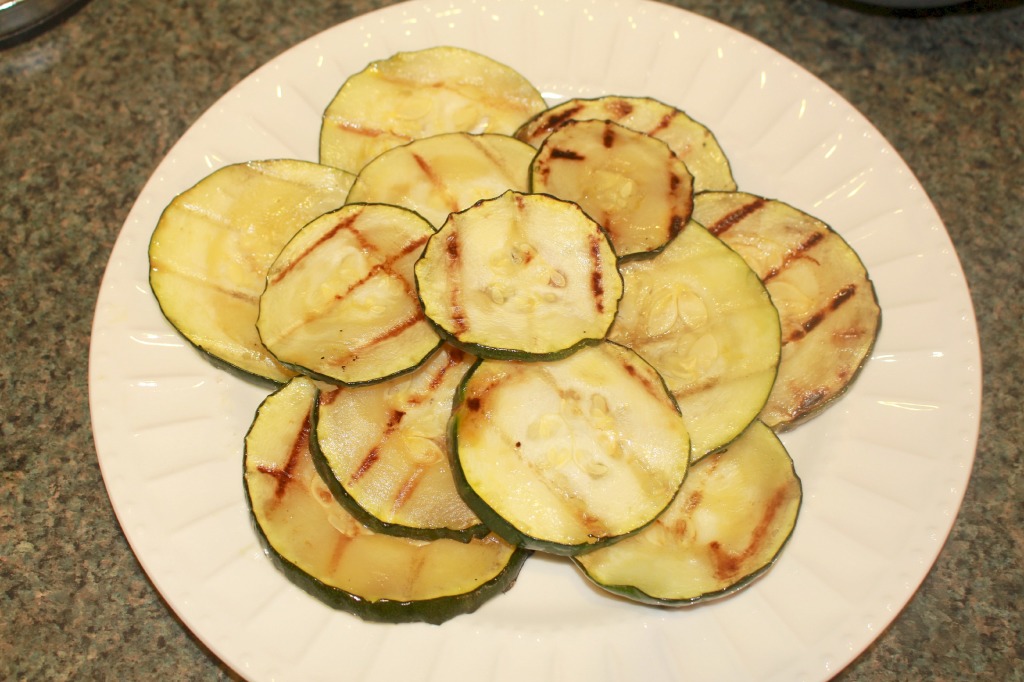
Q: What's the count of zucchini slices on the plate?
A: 13